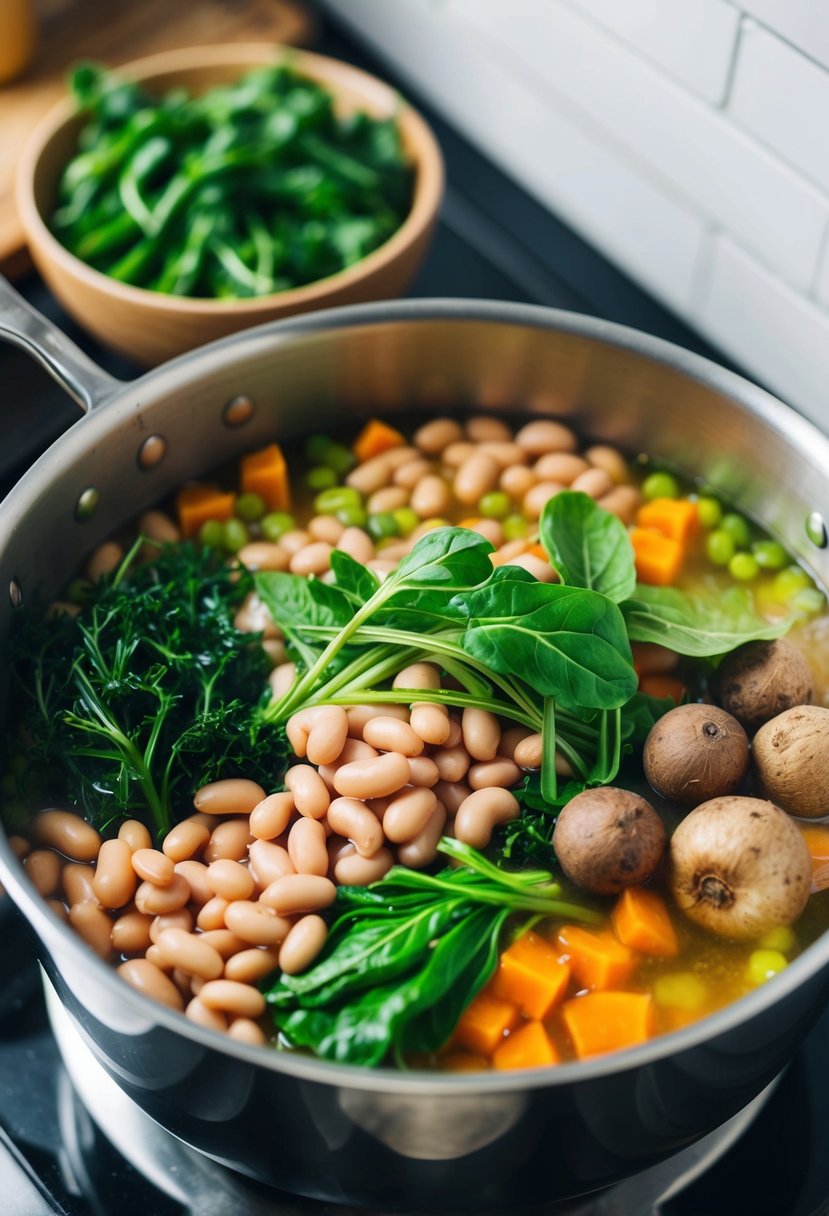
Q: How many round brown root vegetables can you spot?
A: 5